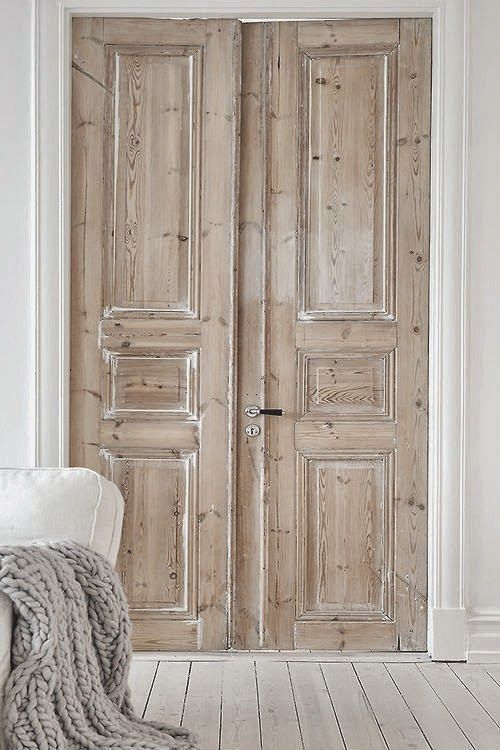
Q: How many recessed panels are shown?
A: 6